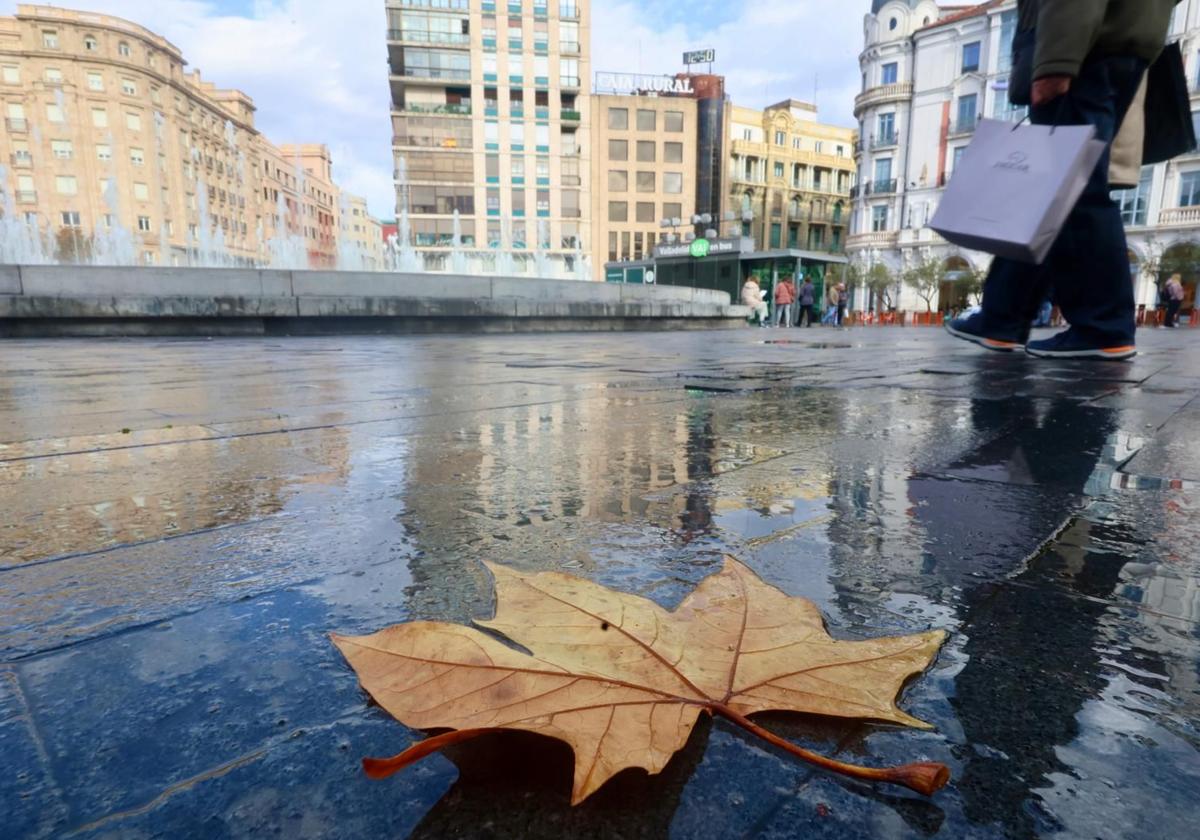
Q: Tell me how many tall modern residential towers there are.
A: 1